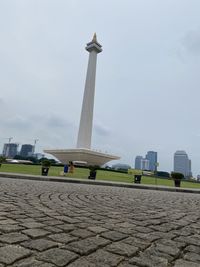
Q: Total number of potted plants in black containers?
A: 4